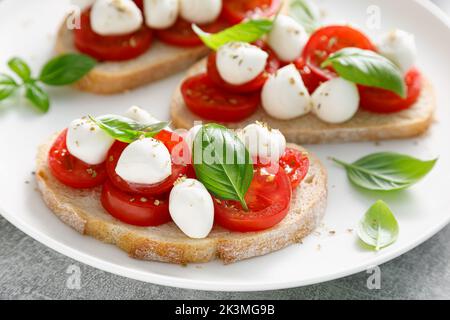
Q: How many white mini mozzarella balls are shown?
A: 14